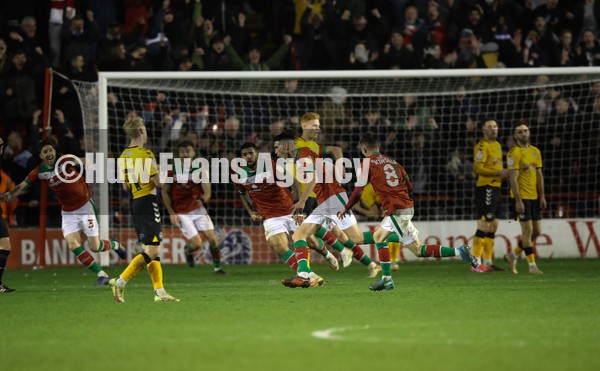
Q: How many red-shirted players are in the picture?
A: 5